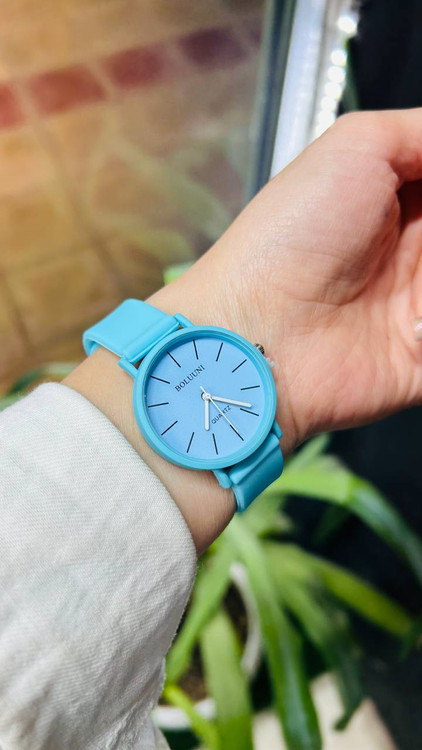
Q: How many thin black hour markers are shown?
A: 12